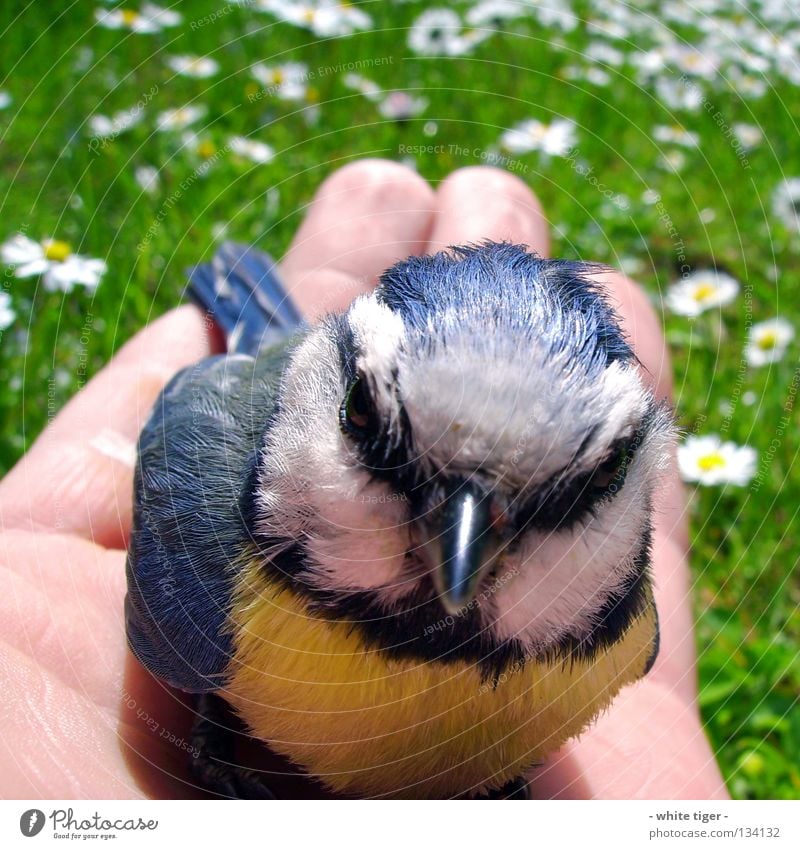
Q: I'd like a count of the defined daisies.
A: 4